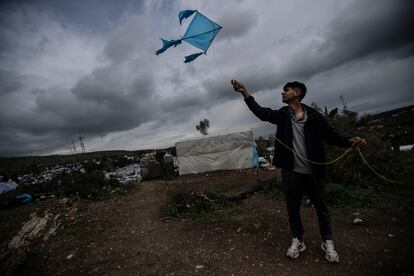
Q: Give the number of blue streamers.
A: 3